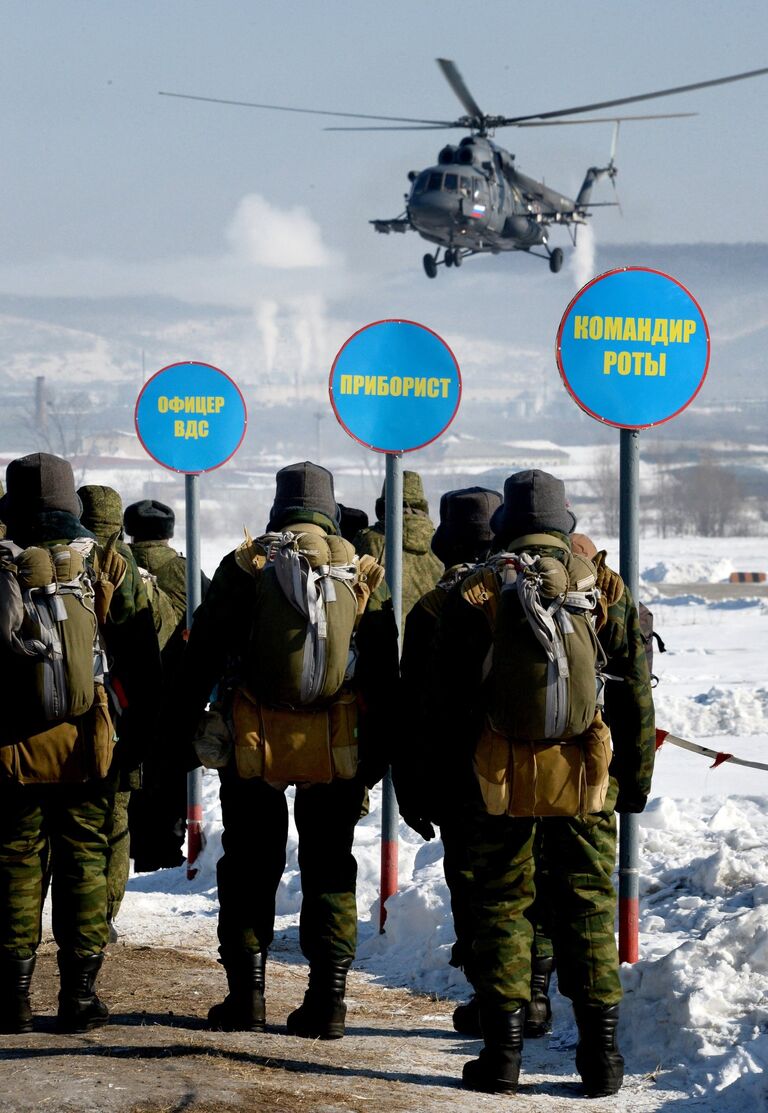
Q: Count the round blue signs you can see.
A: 3